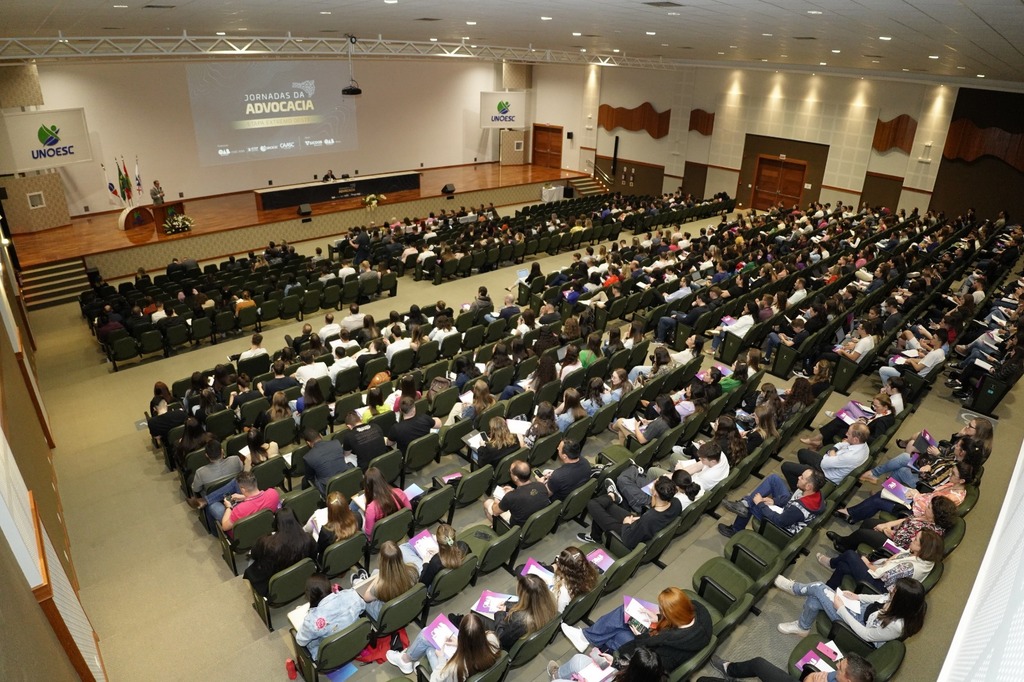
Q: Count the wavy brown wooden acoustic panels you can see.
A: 4